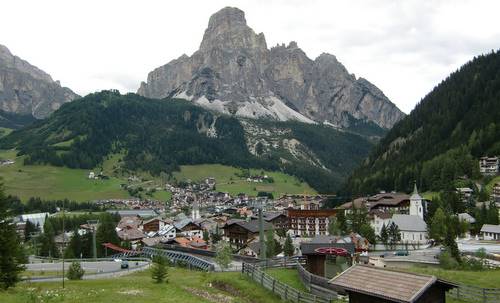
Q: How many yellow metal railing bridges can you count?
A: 0